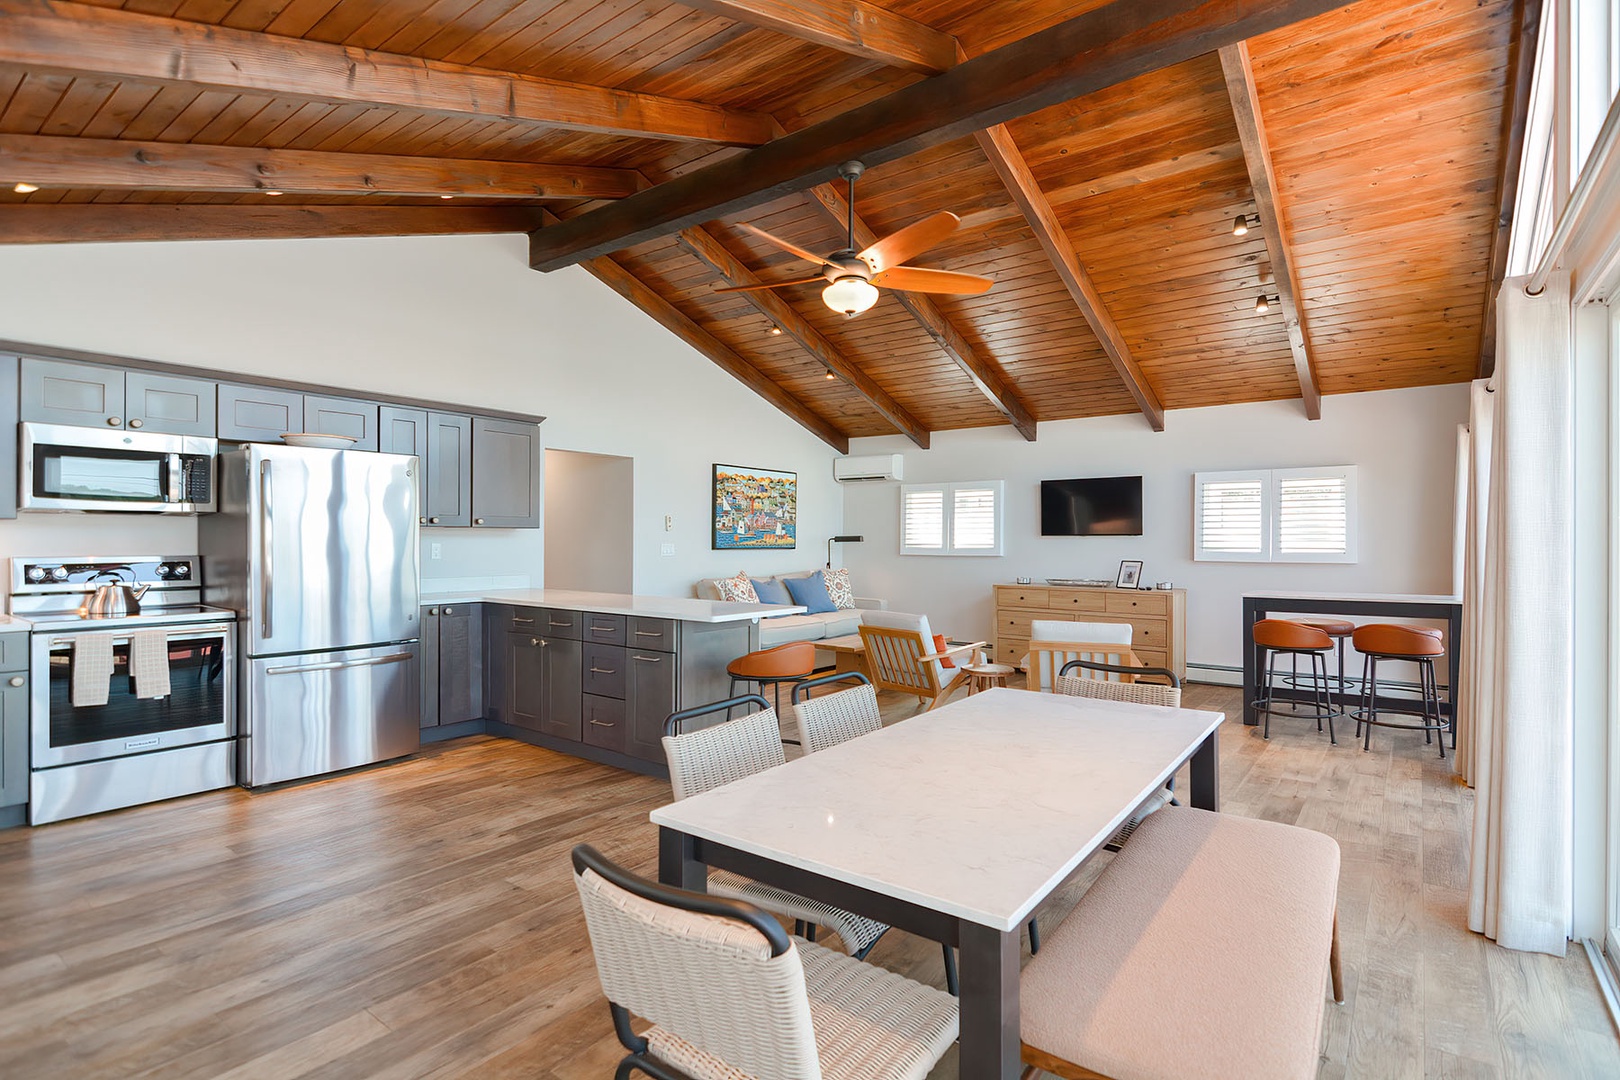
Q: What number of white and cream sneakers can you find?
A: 0